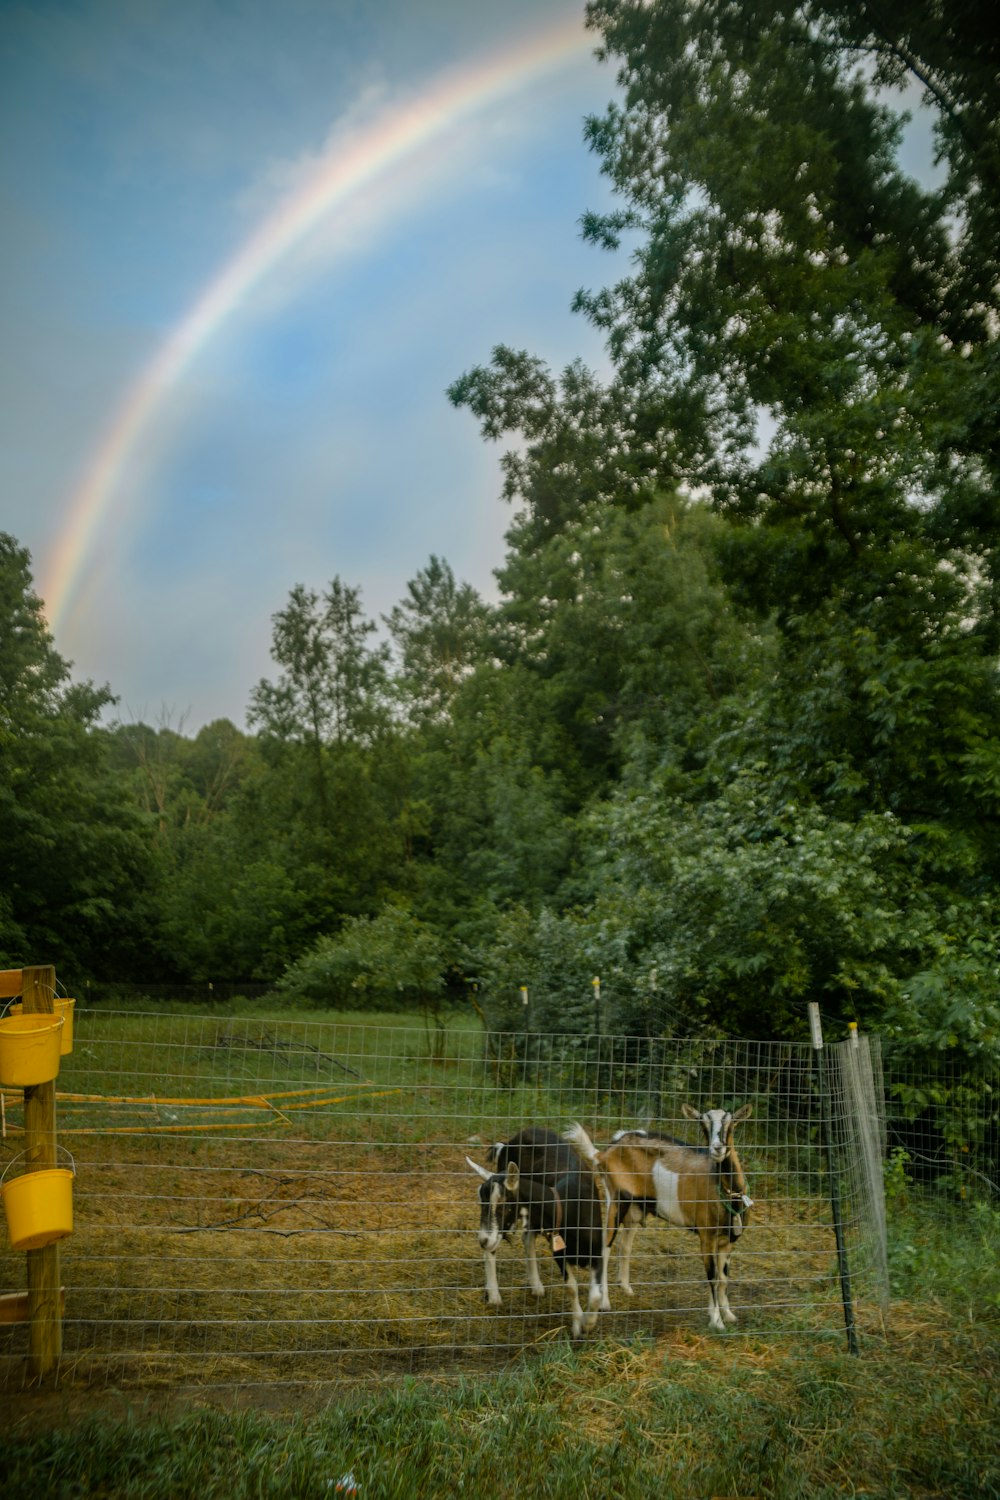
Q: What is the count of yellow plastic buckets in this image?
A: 3